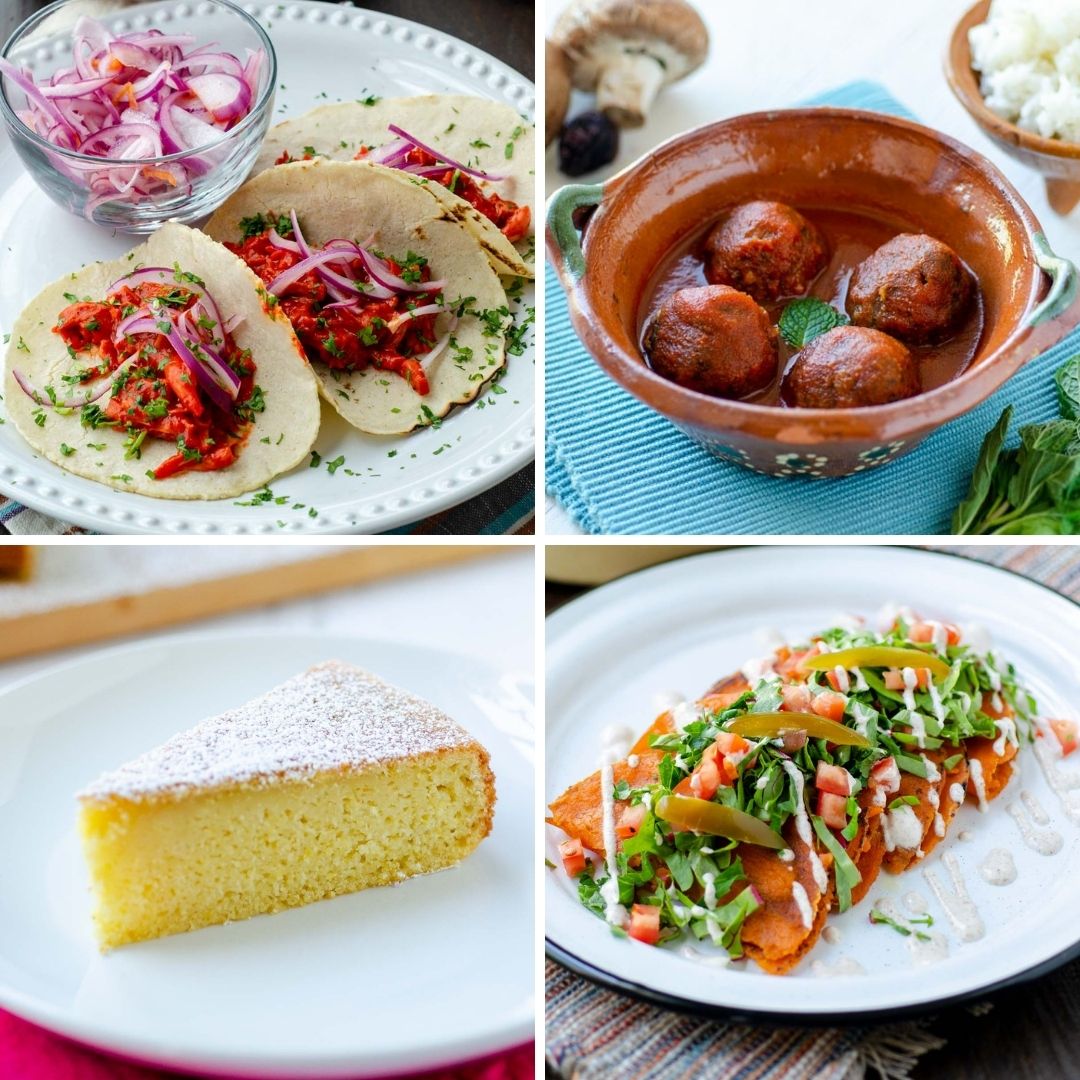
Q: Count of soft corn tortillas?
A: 3